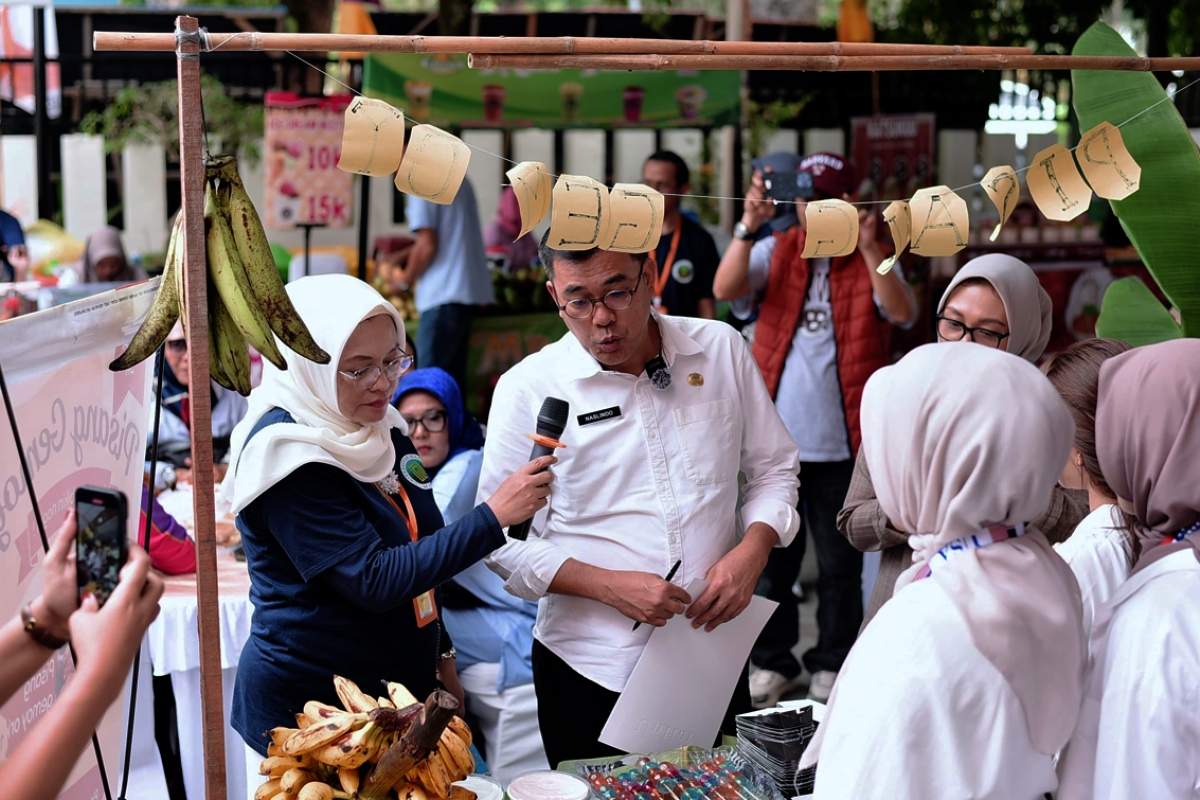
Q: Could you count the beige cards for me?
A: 11